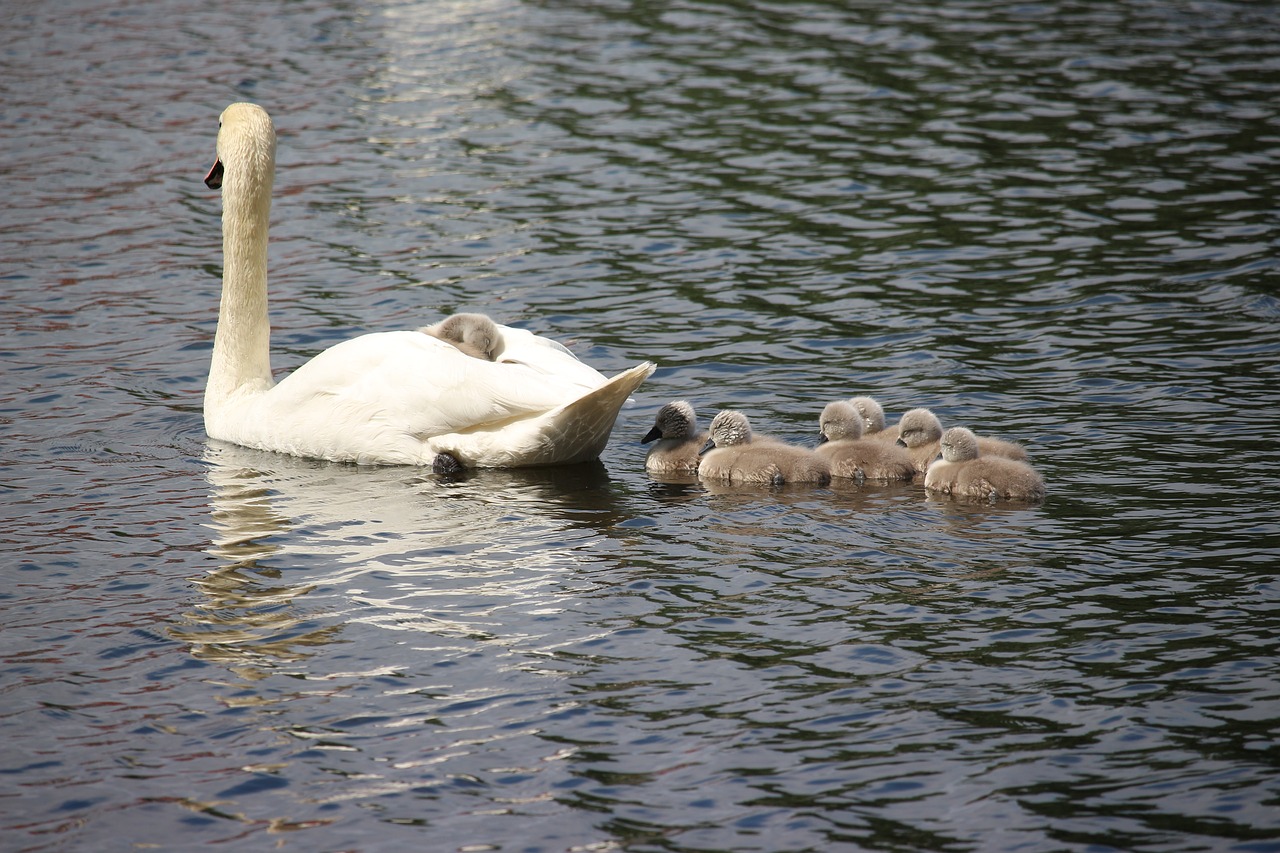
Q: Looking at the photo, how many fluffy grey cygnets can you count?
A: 7